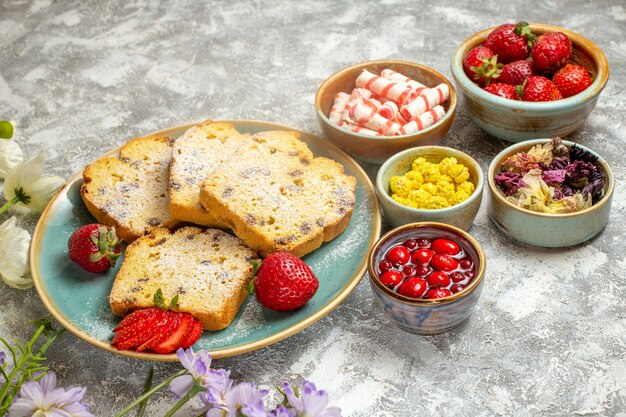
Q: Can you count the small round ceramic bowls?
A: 5